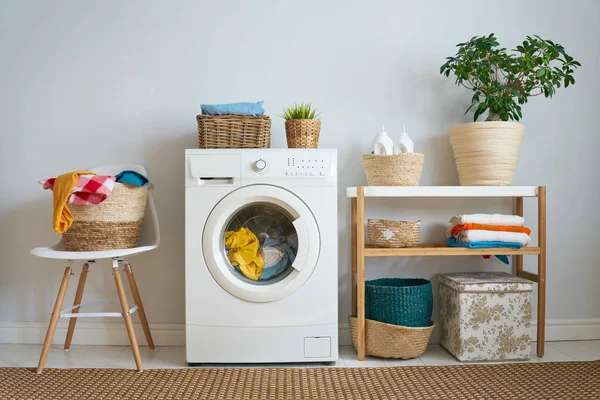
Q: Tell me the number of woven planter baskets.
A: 2